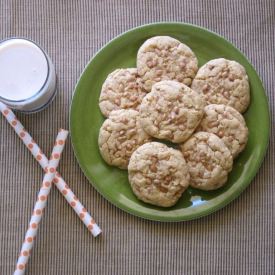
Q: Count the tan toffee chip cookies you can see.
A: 8